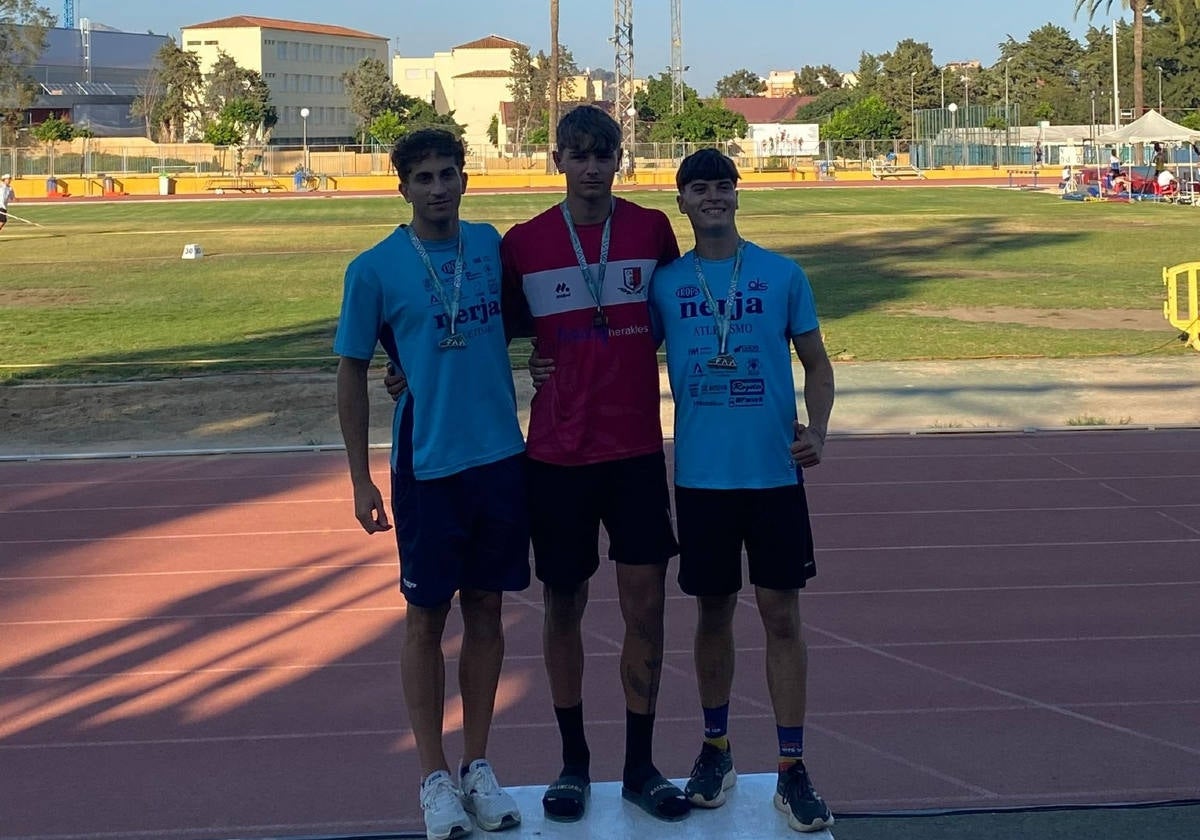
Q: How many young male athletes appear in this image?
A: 3